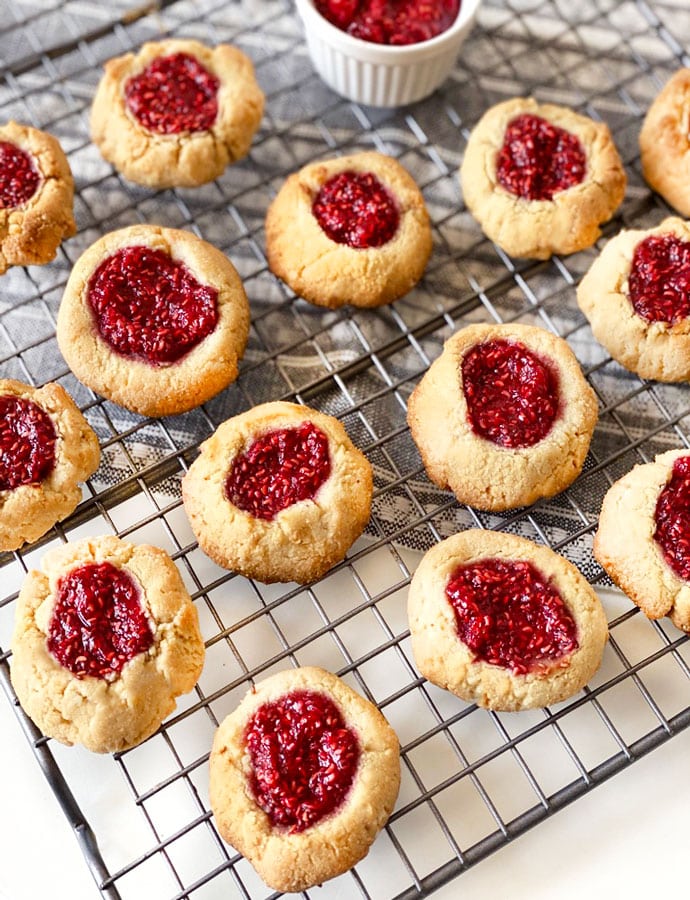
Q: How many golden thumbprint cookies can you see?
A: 14